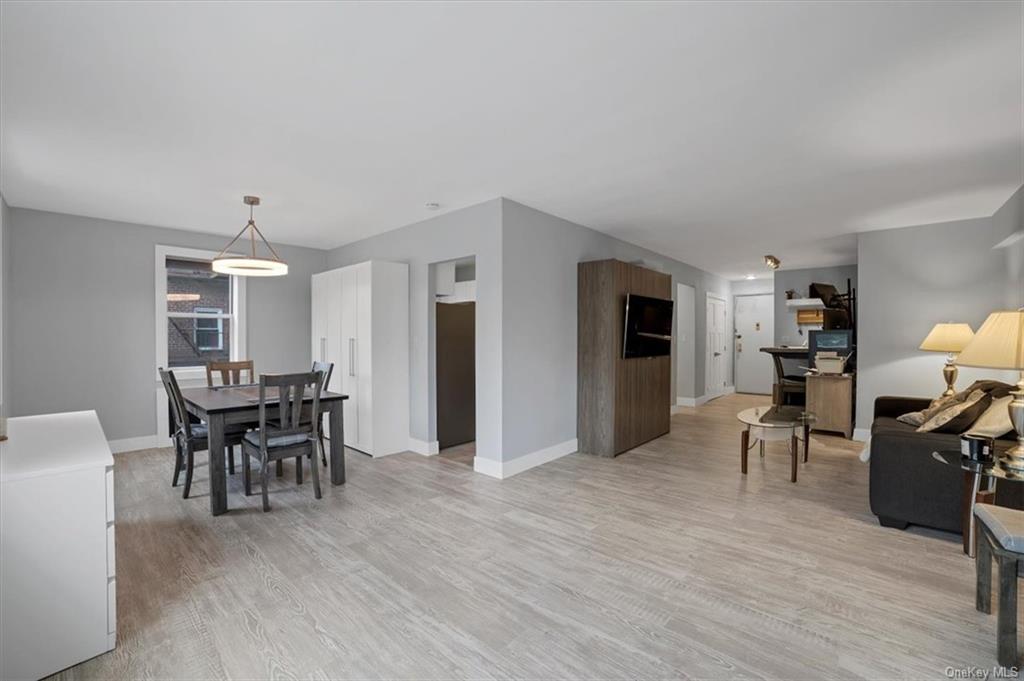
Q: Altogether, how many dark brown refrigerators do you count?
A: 1